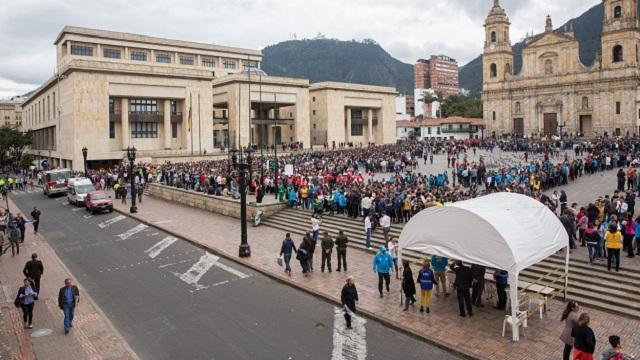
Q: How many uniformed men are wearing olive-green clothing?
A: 2